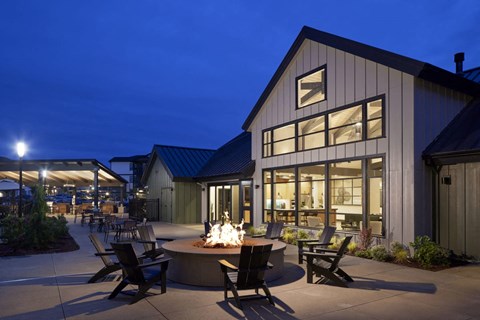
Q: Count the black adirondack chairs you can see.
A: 8